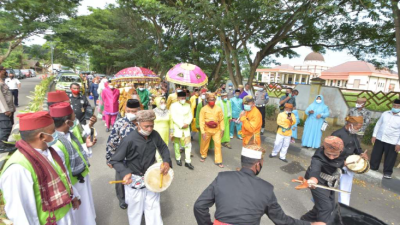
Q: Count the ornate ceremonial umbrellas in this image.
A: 2